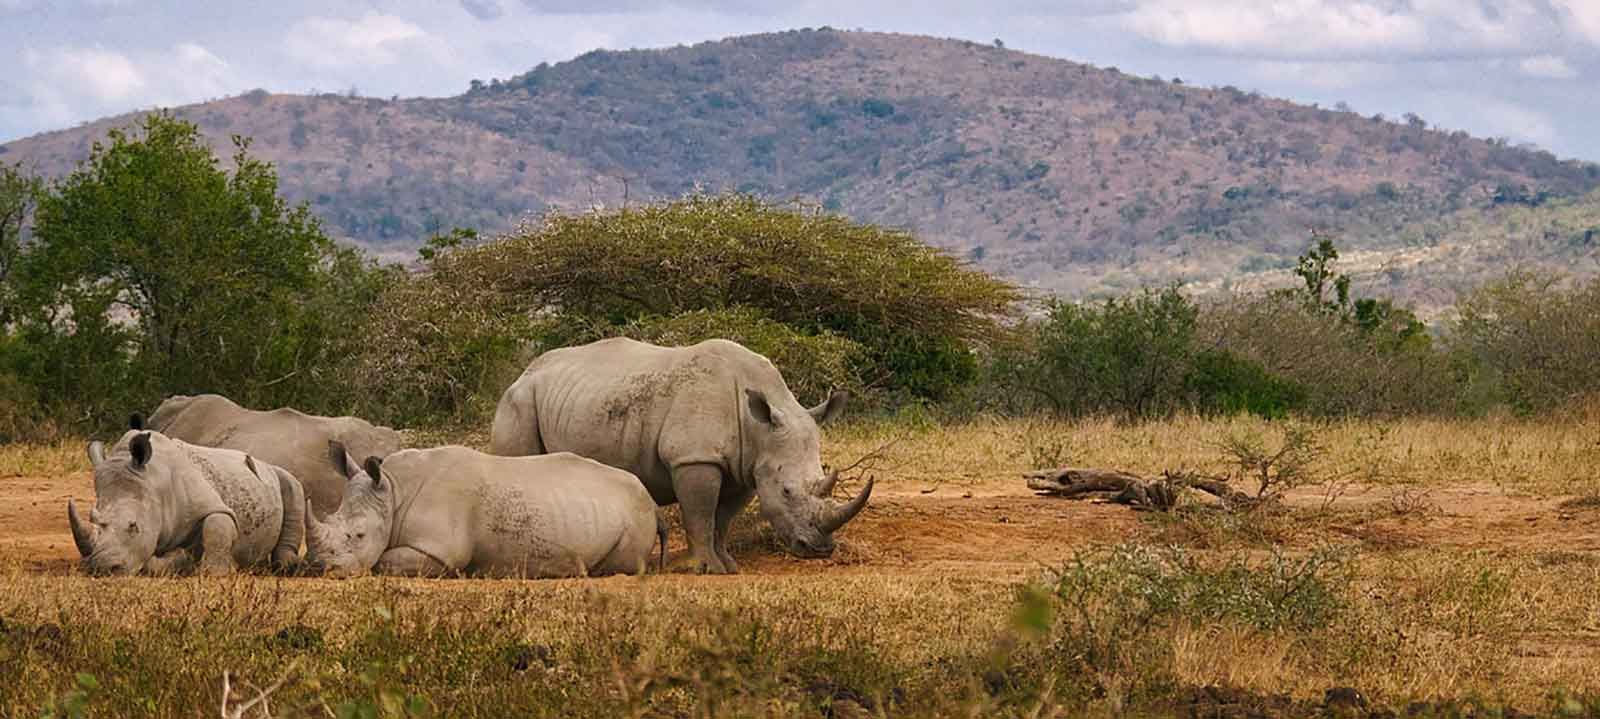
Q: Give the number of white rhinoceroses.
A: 4